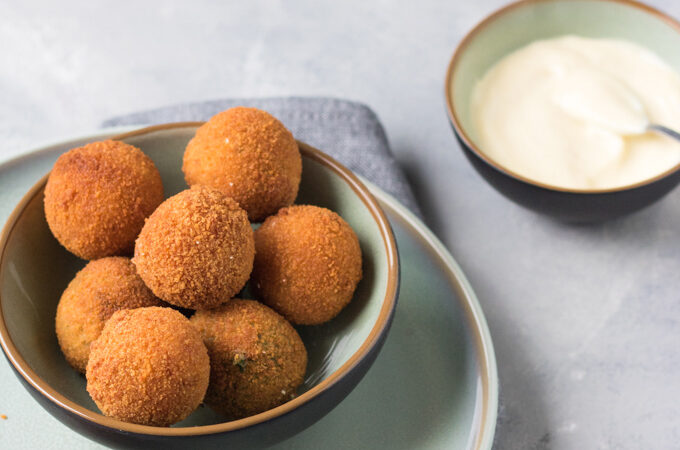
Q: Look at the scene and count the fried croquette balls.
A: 7